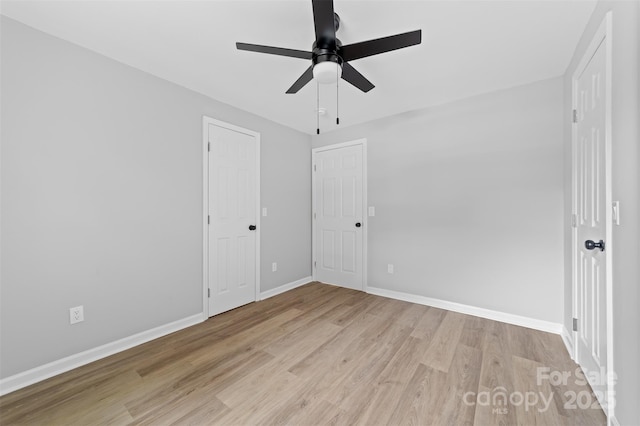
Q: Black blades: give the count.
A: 5